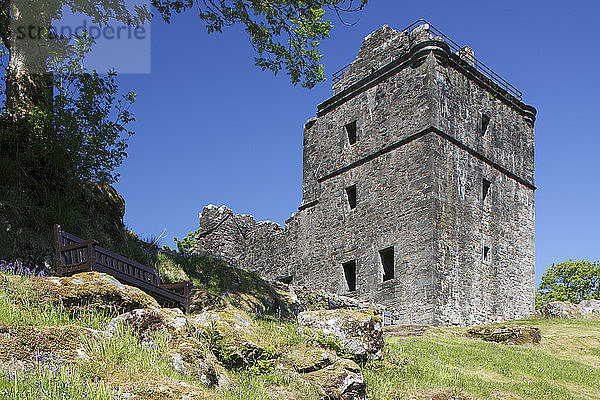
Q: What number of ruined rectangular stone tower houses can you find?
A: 1